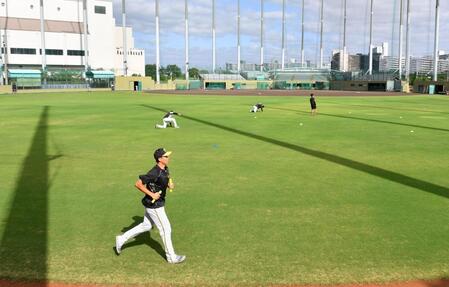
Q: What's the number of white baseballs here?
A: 5